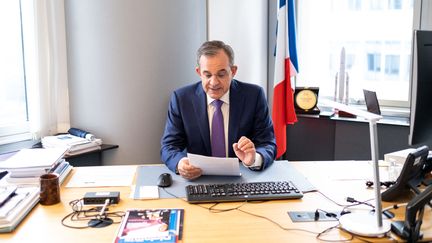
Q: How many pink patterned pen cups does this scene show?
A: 0